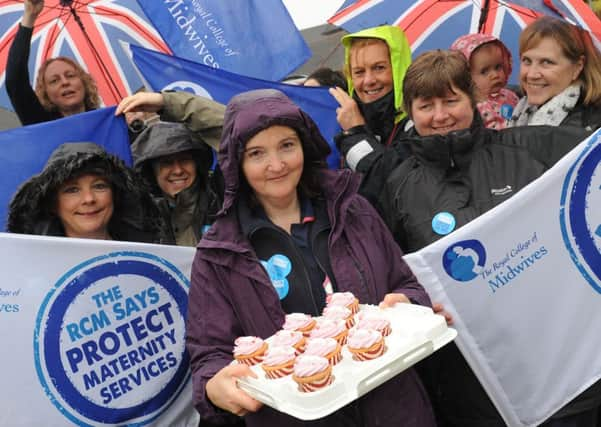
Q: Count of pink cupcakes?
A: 11